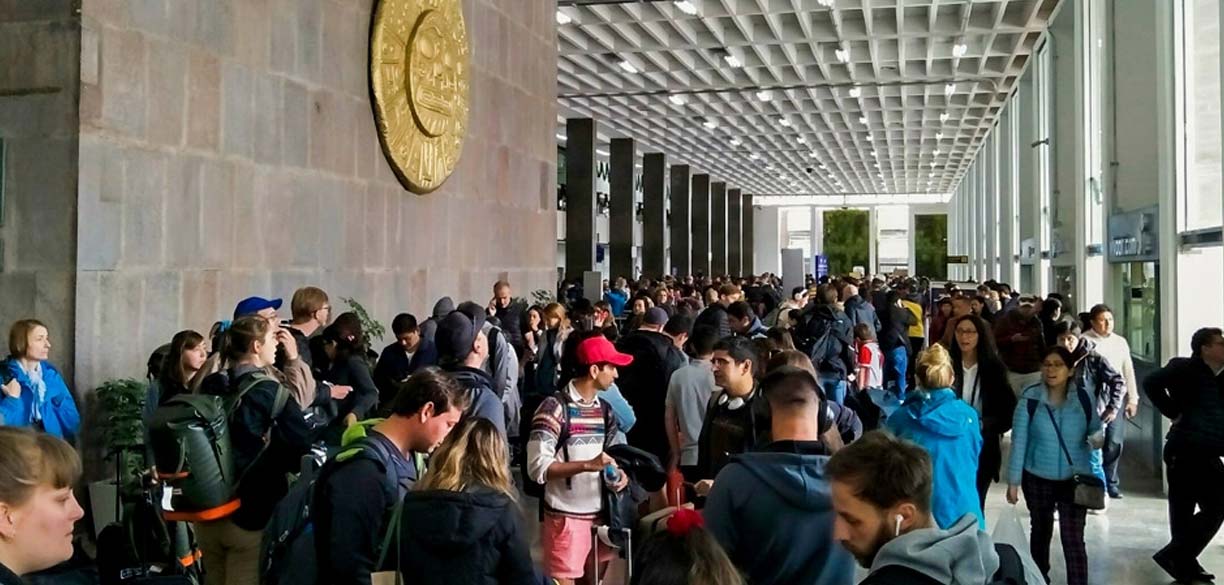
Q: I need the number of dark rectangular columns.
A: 8